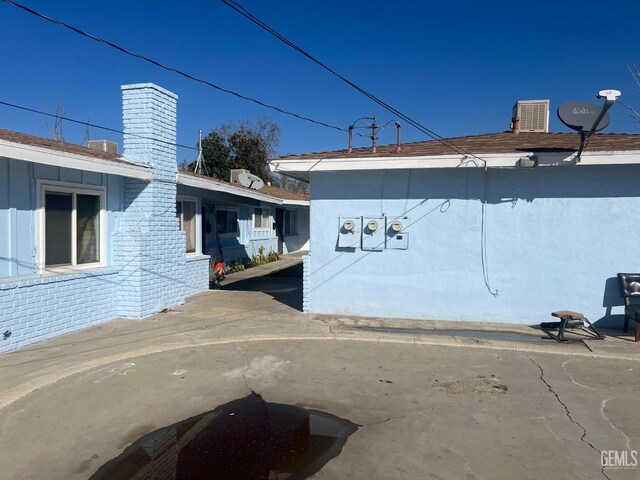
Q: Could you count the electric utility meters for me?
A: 3